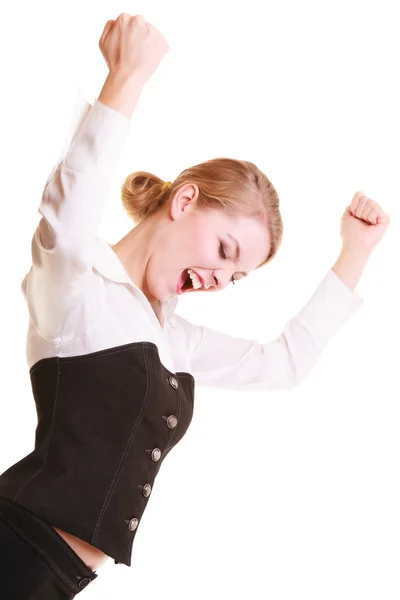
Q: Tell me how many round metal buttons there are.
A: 5